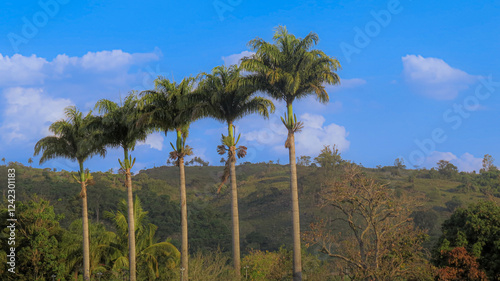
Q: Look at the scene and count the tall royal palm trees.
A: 5